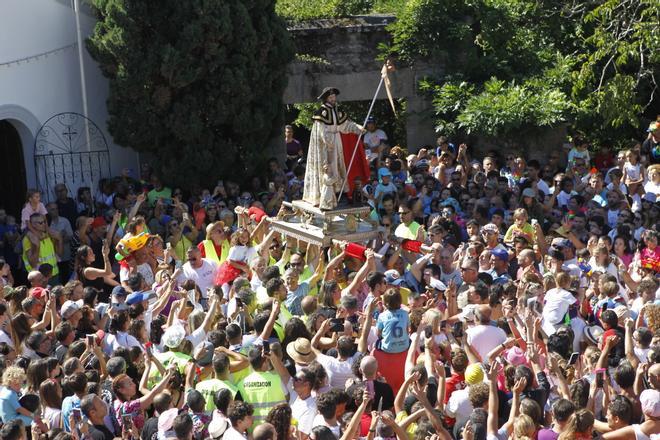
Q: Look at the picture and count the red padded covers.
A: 3